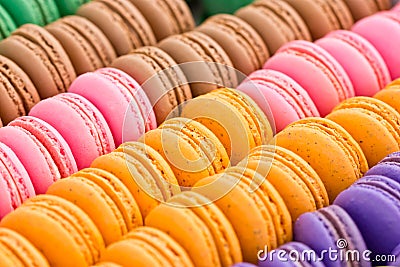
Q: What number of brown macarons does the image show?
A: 11